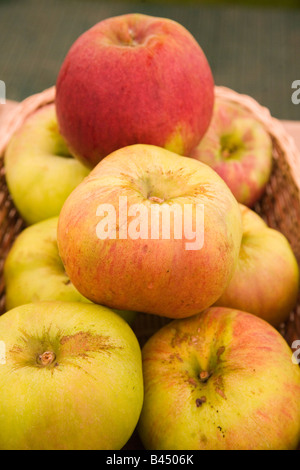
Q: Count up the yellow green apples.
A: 3